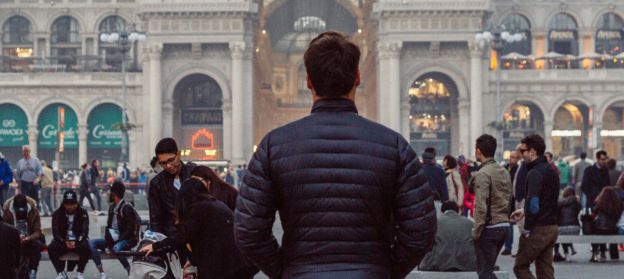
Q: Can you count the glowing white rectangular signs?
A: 2